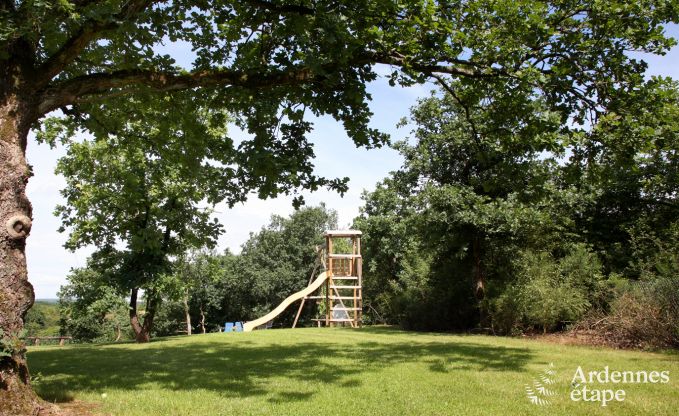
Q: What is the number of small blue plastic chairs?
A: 2